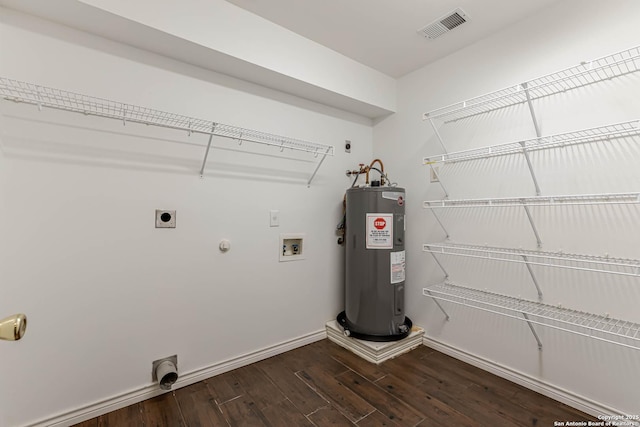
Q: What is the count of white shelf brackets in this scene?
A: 12